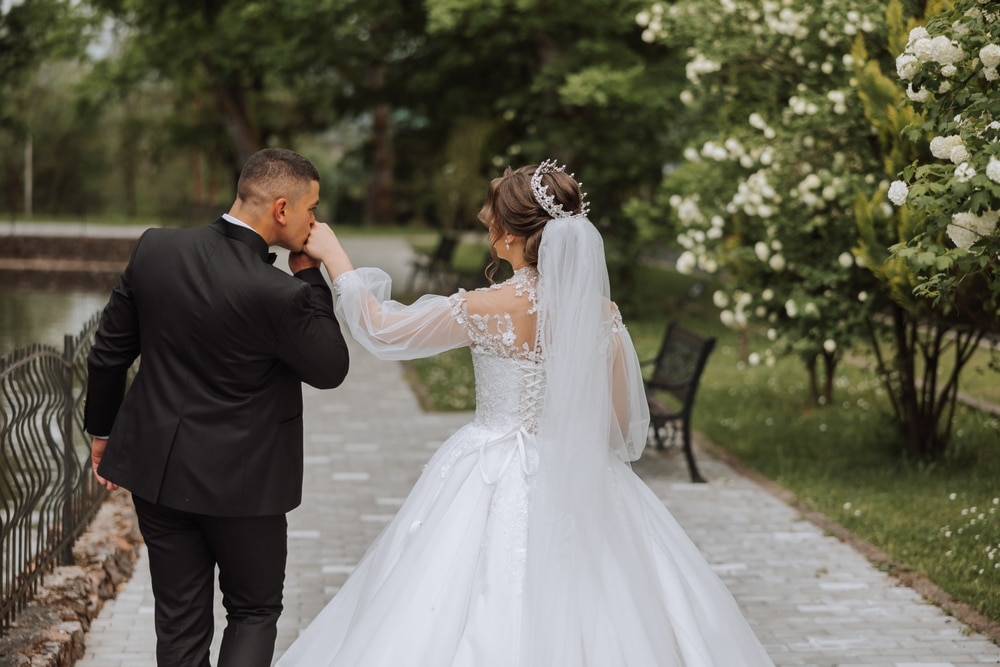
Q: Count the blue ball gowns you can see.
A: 0